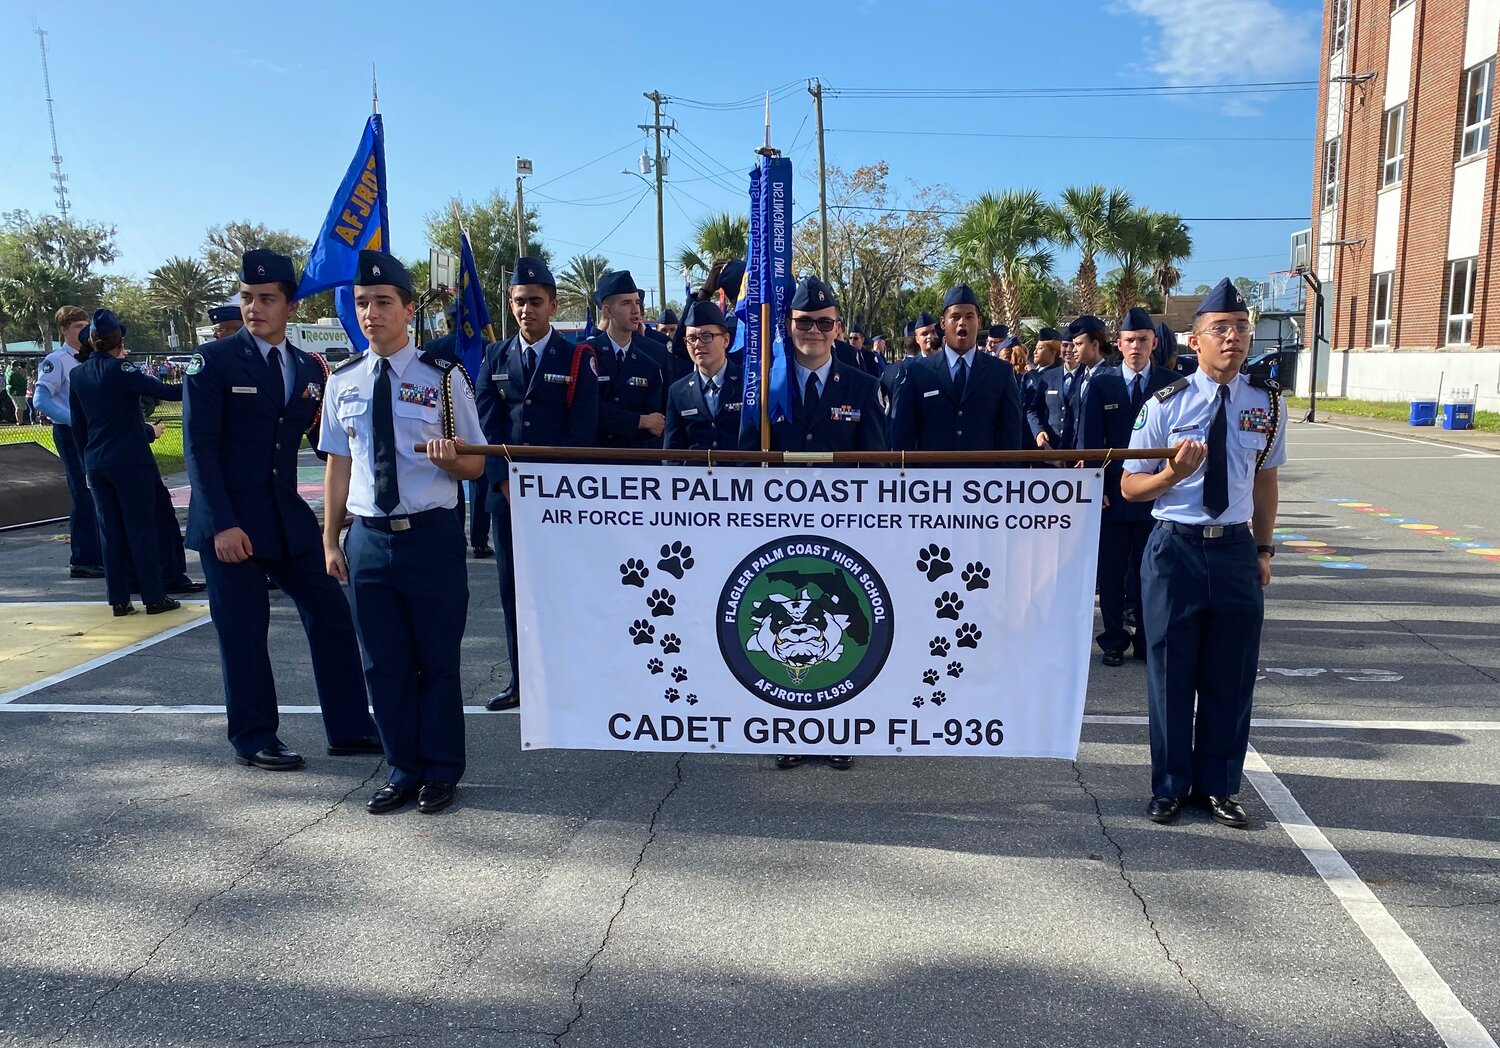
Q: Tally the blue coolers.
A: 2